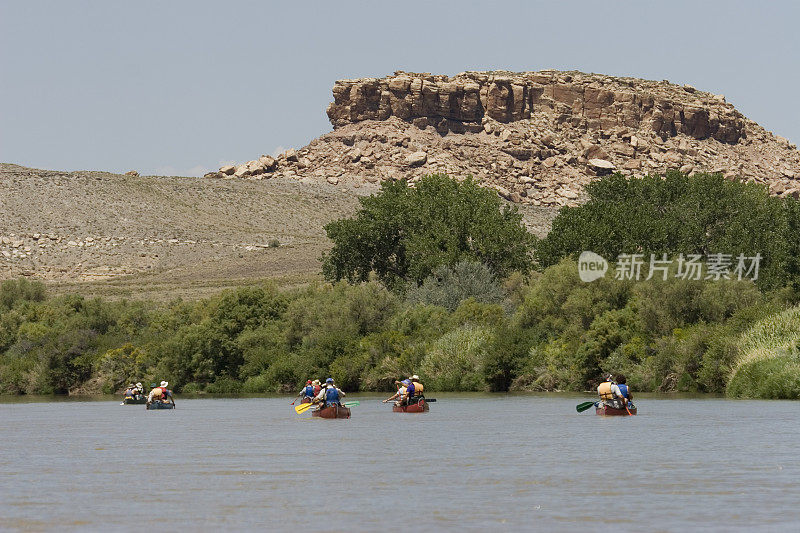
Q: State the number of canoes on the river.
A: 6